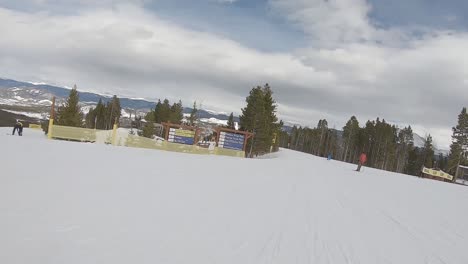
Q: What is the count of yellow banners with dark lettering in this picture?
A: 1